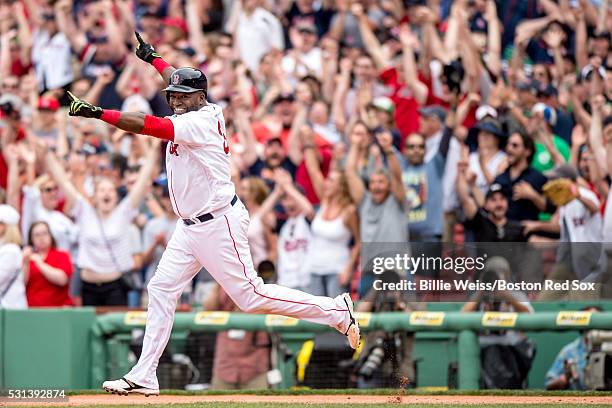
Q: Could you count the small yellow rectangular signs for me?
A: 7